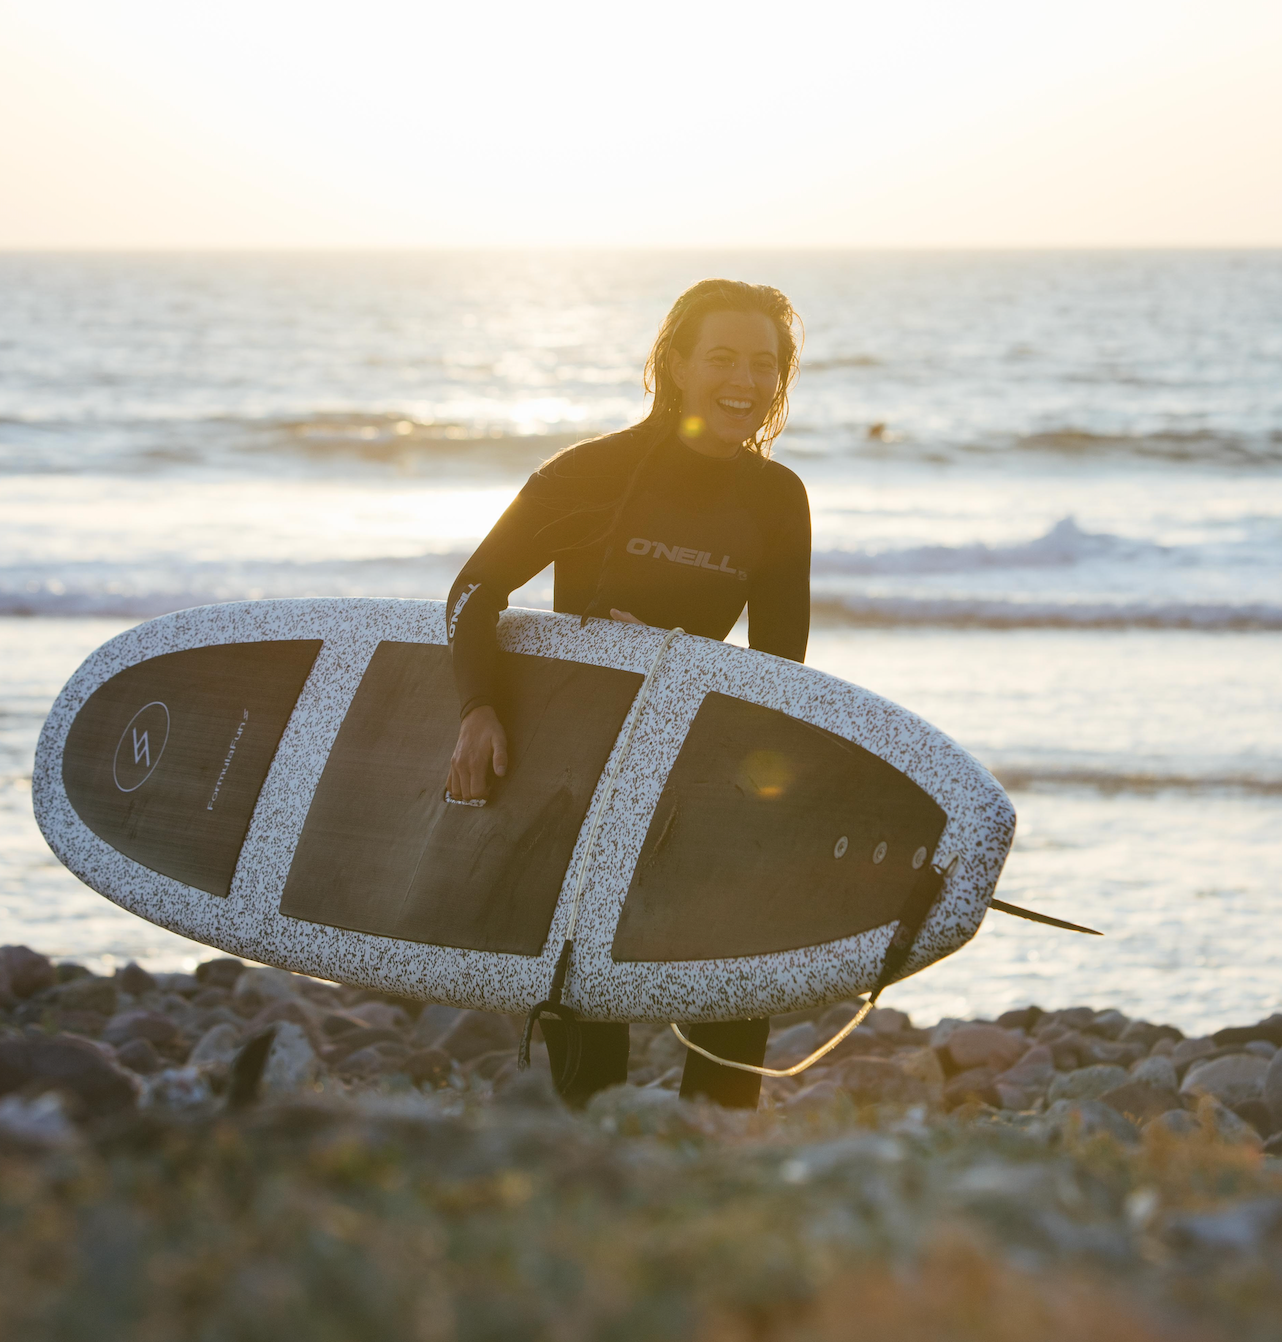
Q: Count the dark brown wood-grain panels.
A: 3